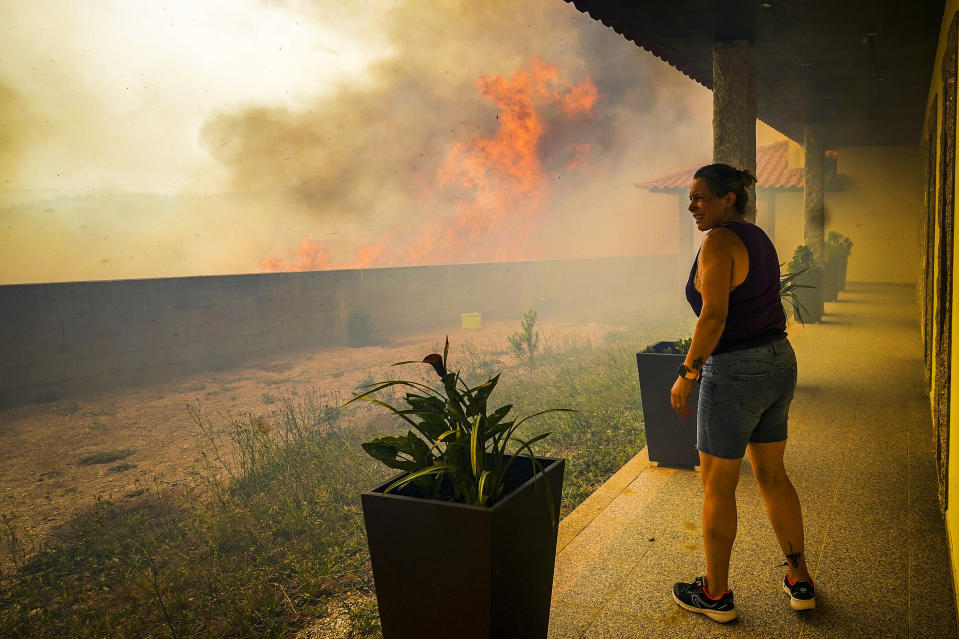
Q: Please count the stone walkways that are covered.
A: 1